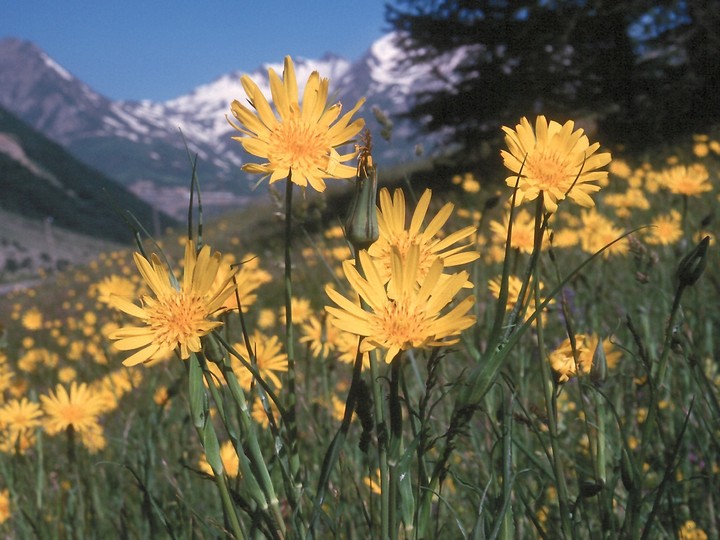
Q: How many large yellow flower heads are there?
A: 5